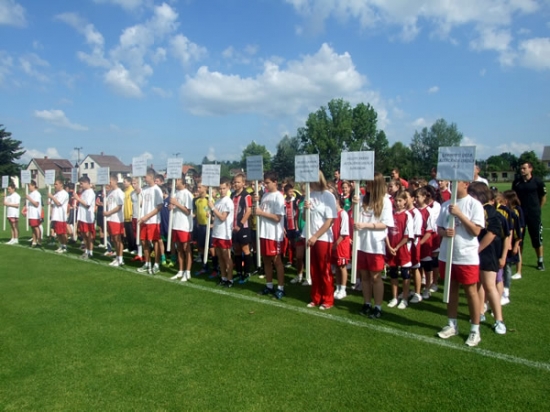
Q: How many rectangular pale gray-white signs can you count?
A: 12